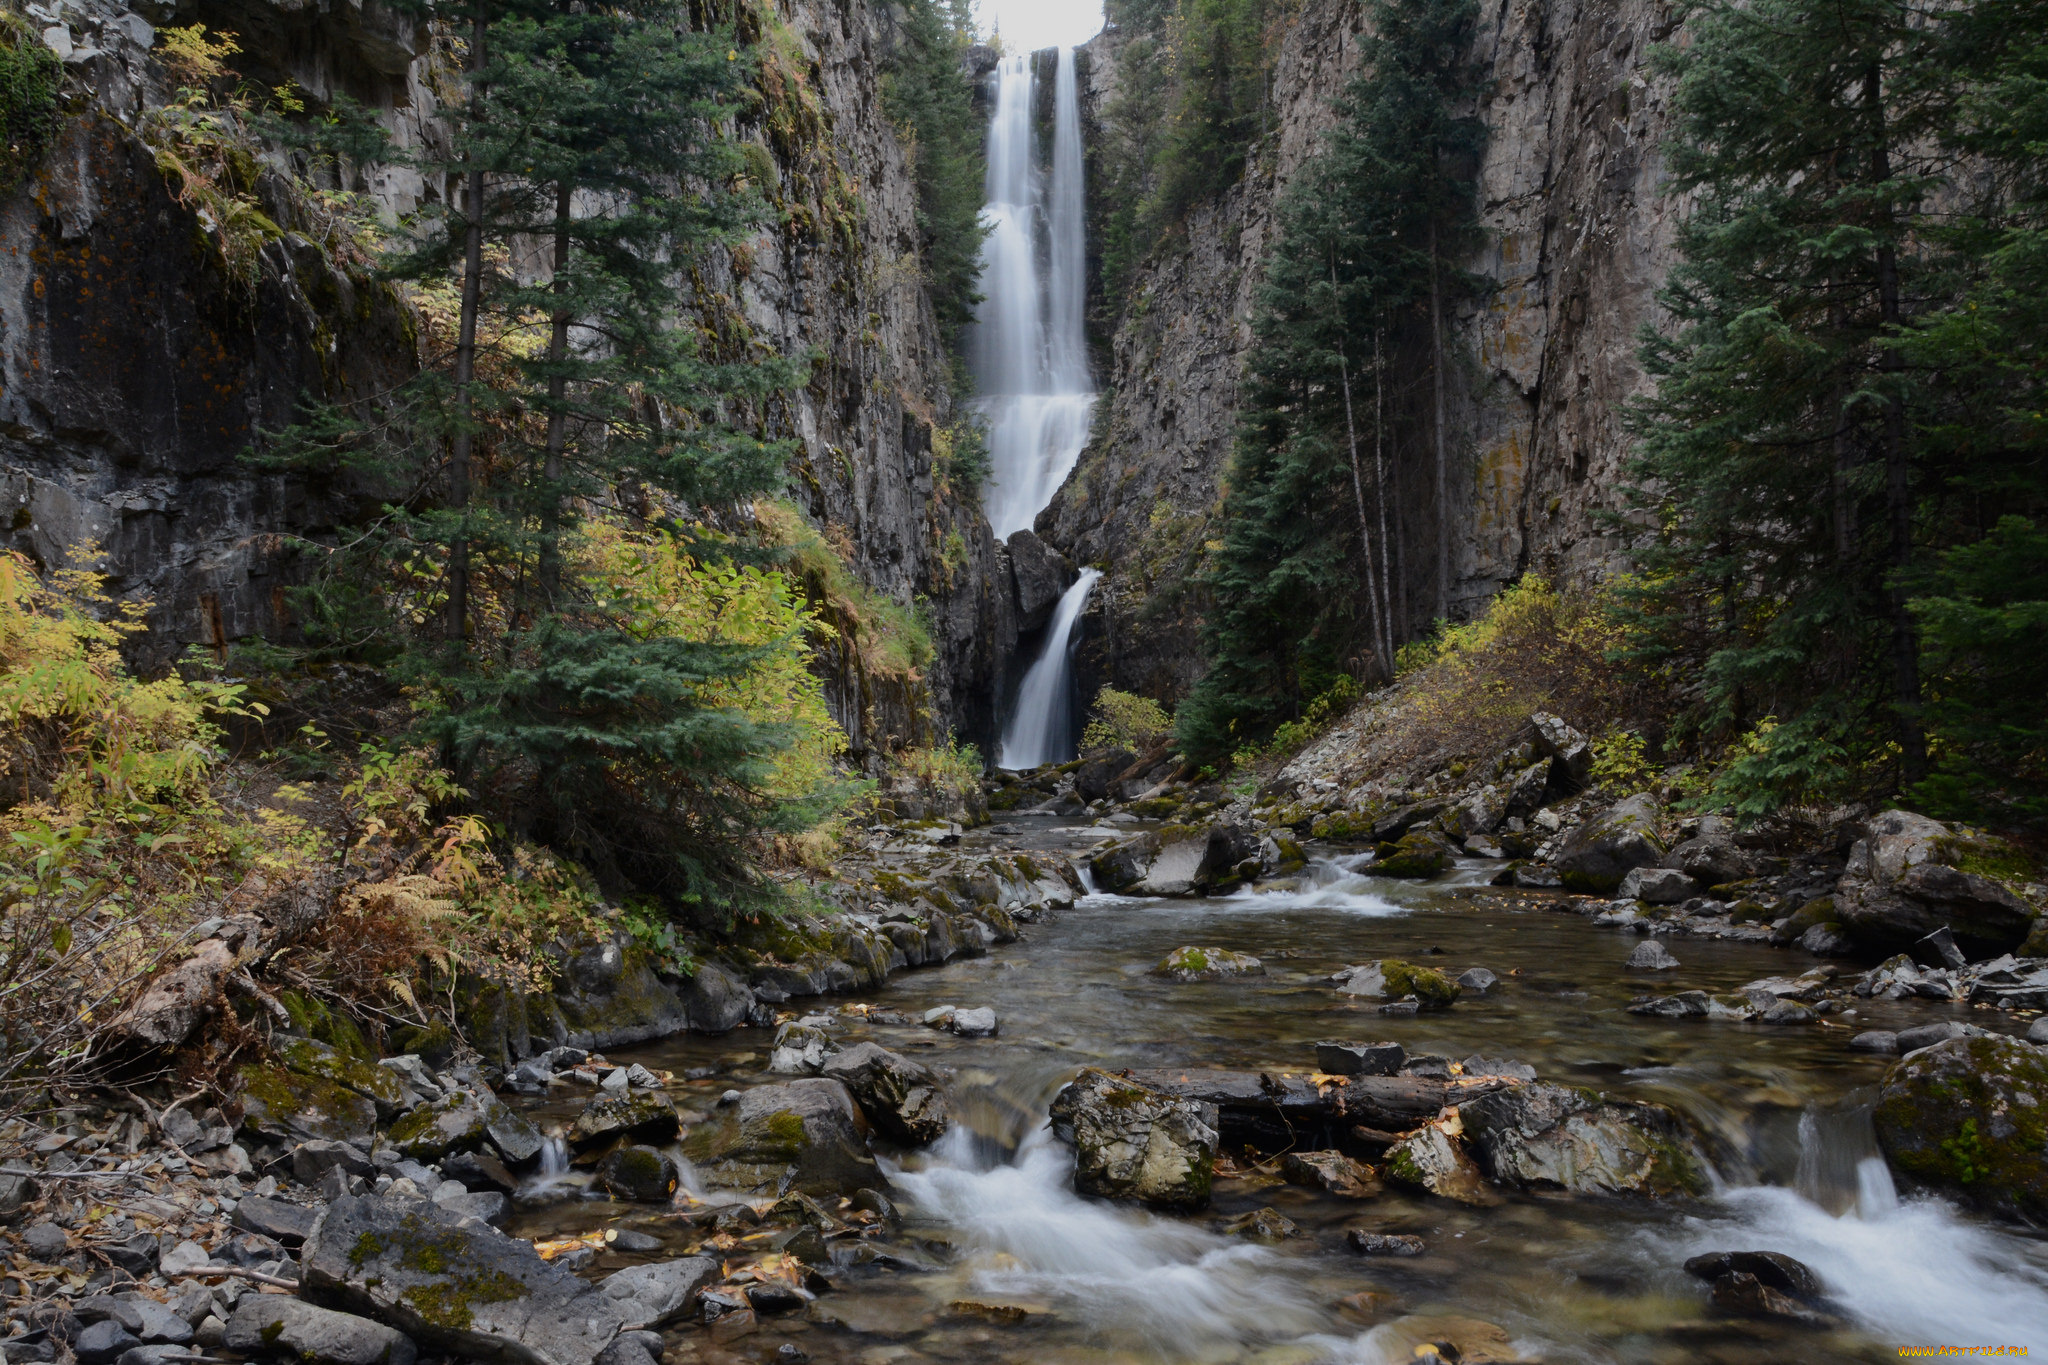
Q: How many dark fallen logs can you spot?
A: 1